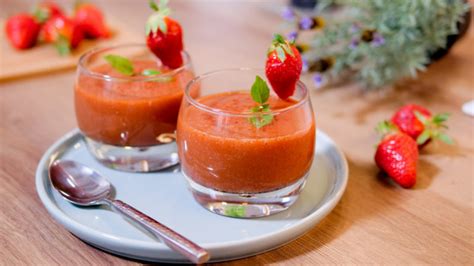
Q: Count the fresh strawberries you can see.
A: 8